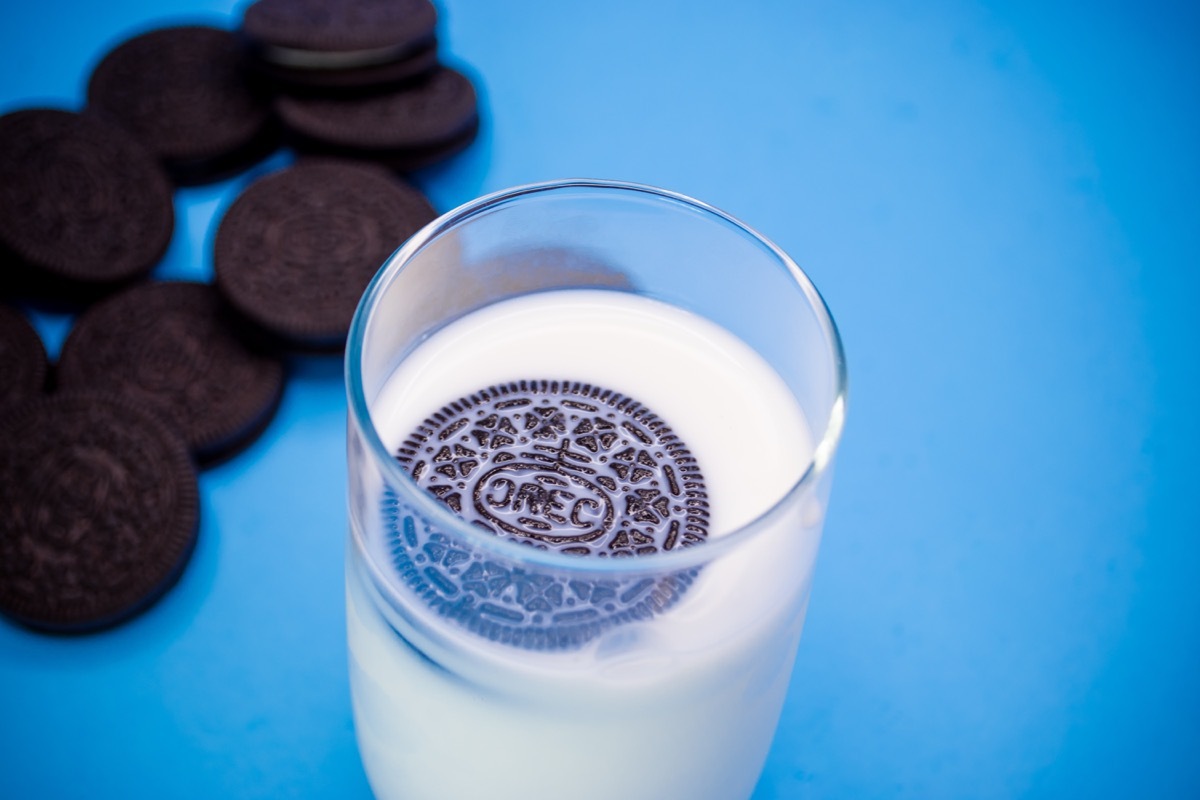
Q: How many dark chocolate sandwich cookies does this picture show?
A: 9